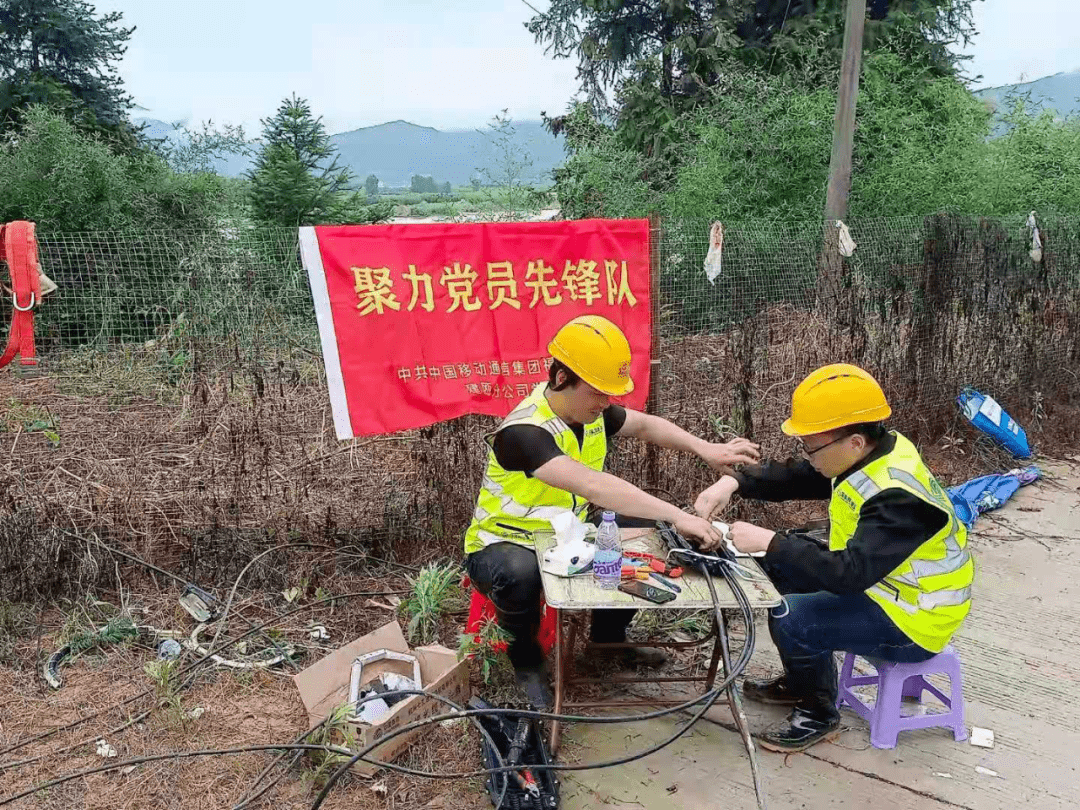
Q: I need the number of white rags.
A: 3